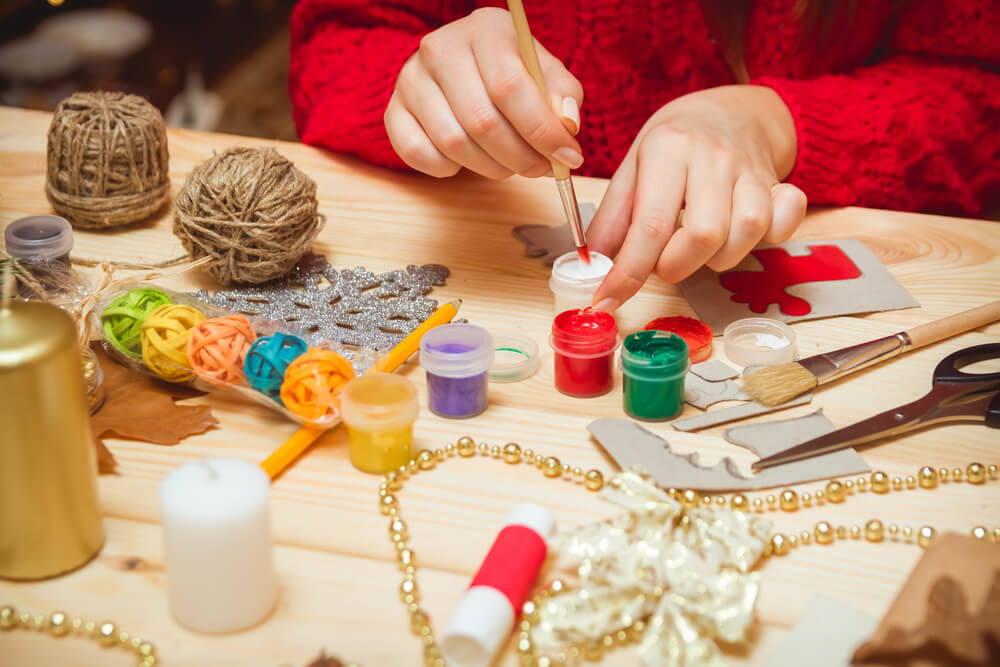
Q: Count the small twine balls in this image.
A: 5